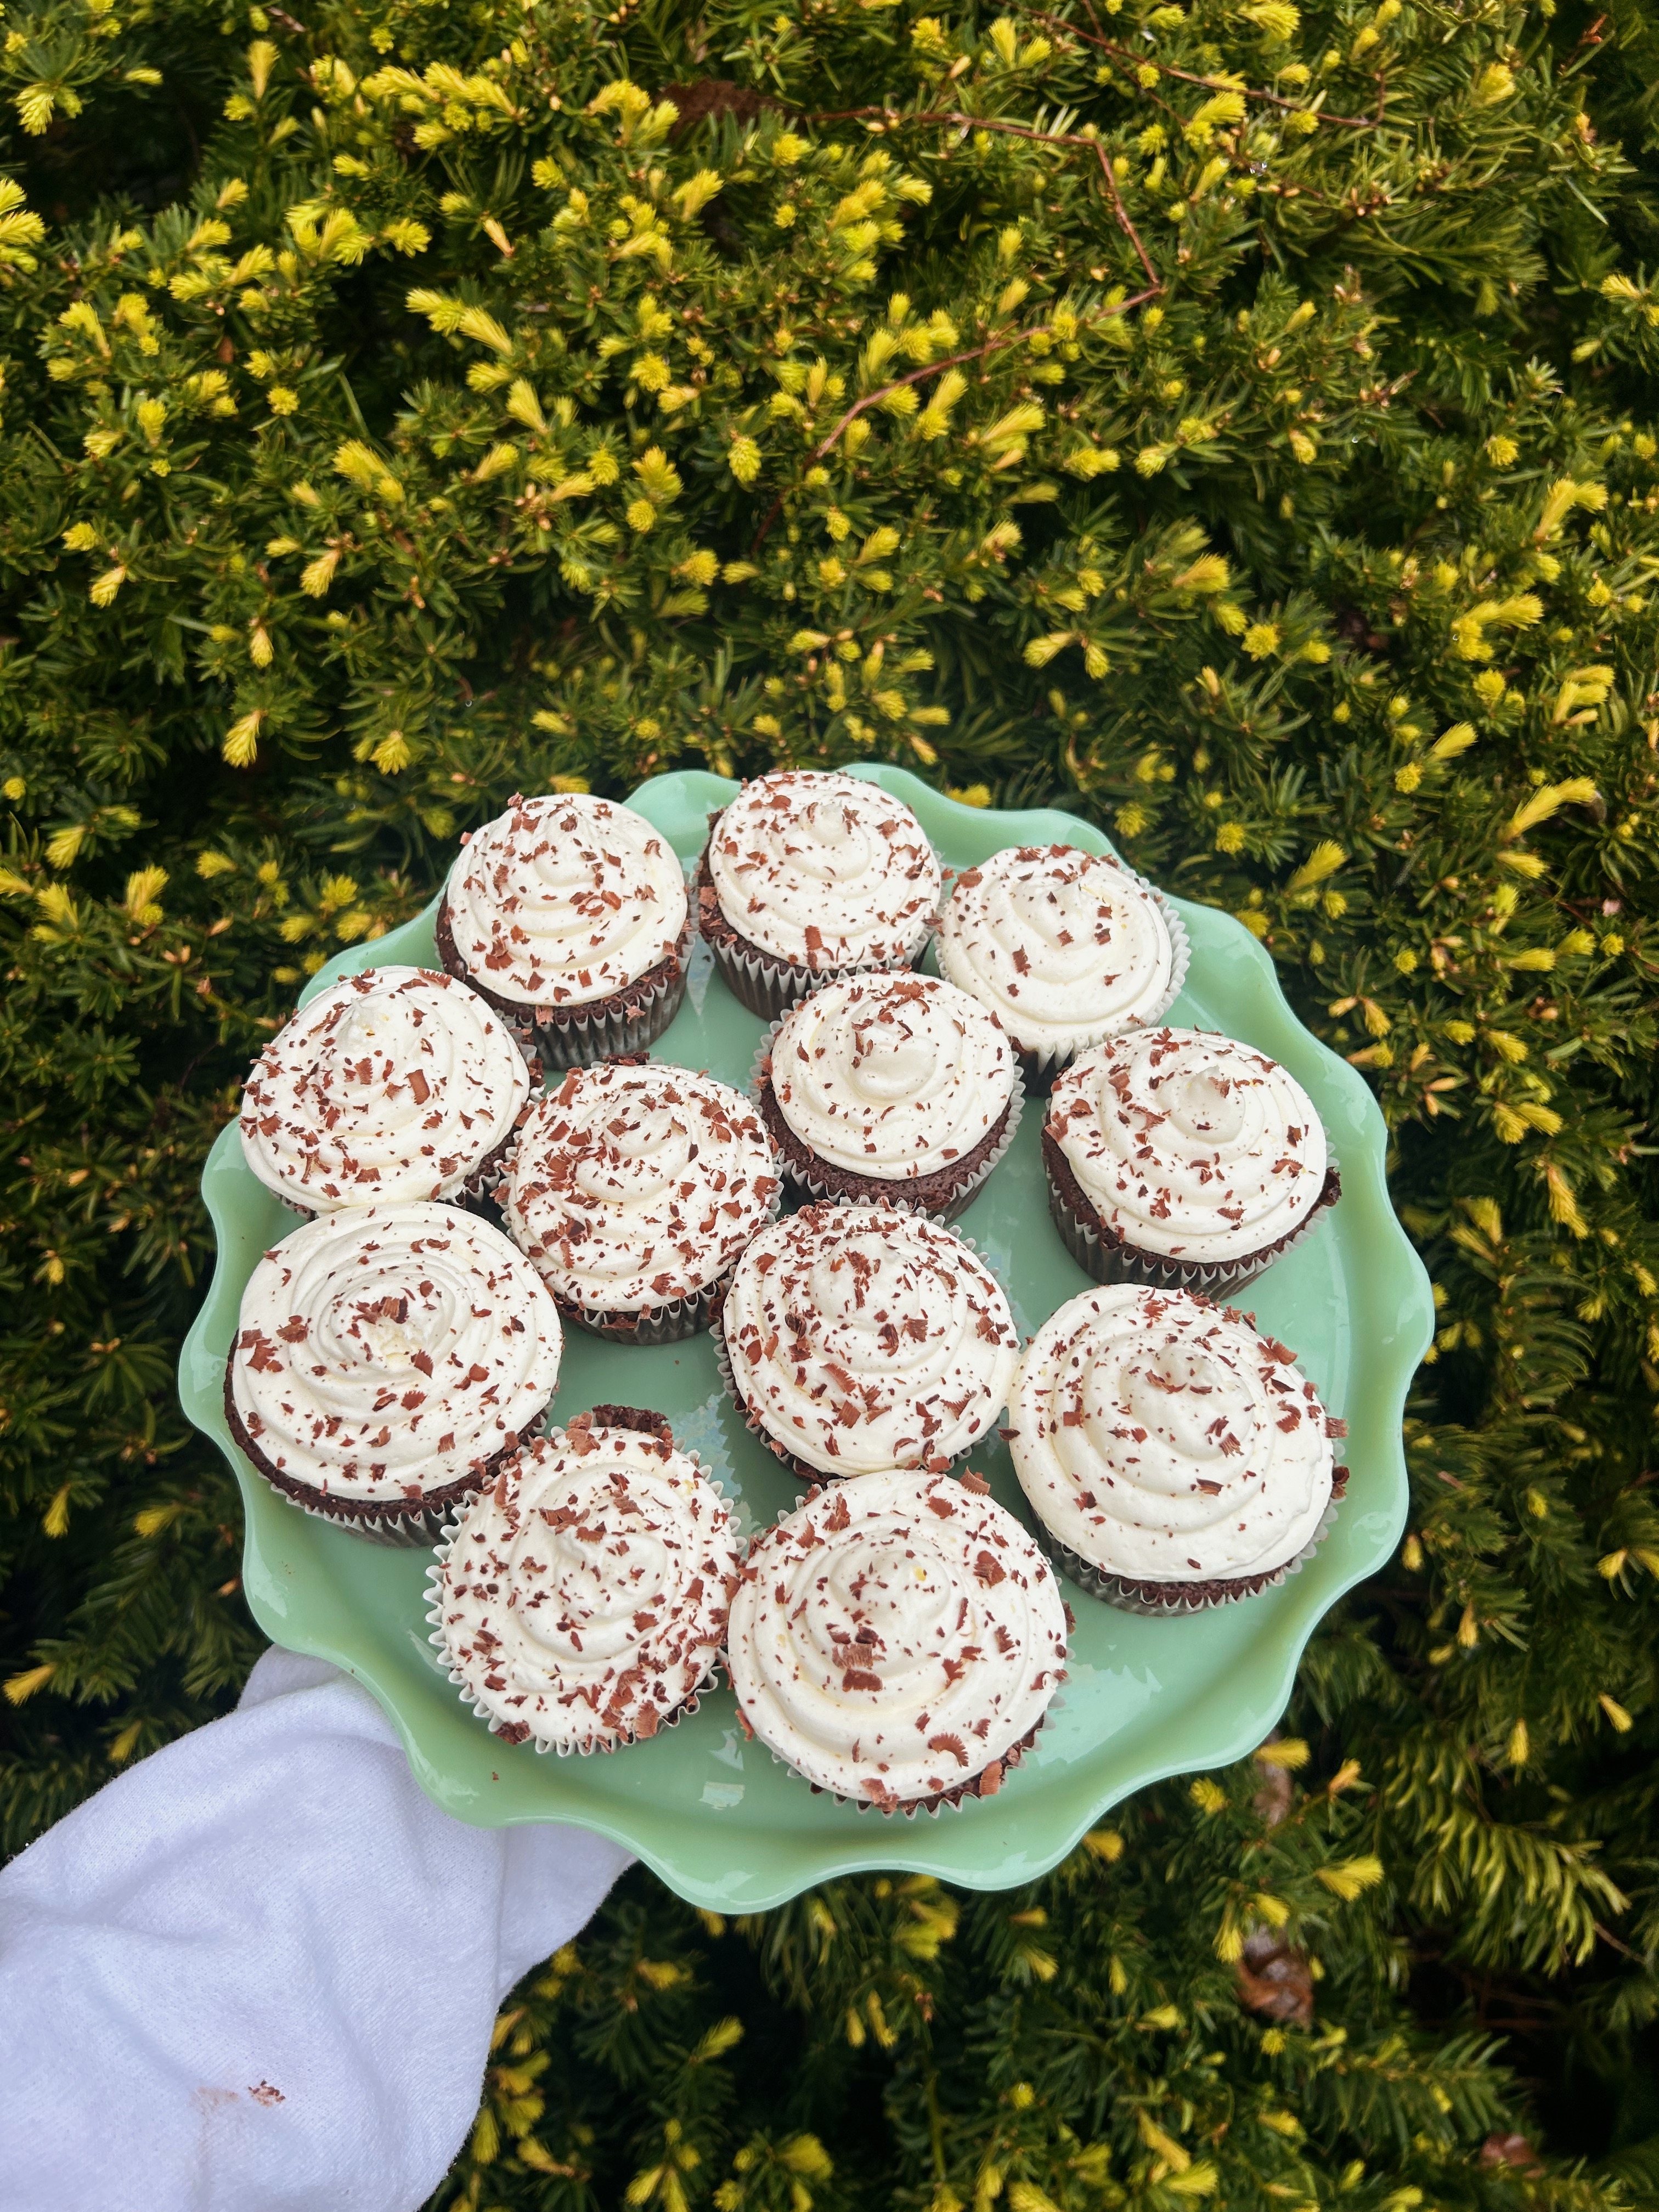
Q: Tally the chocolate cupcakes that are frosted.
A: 12